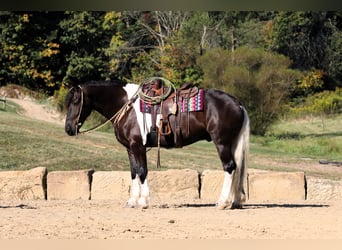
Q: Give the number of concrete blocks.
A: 7